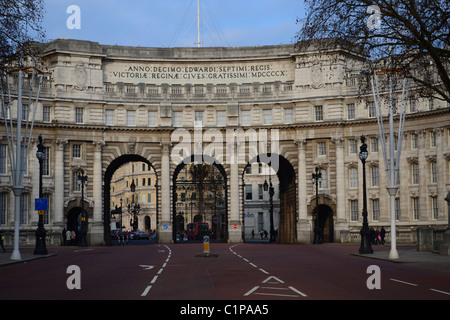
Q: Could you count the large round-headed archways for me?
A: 3